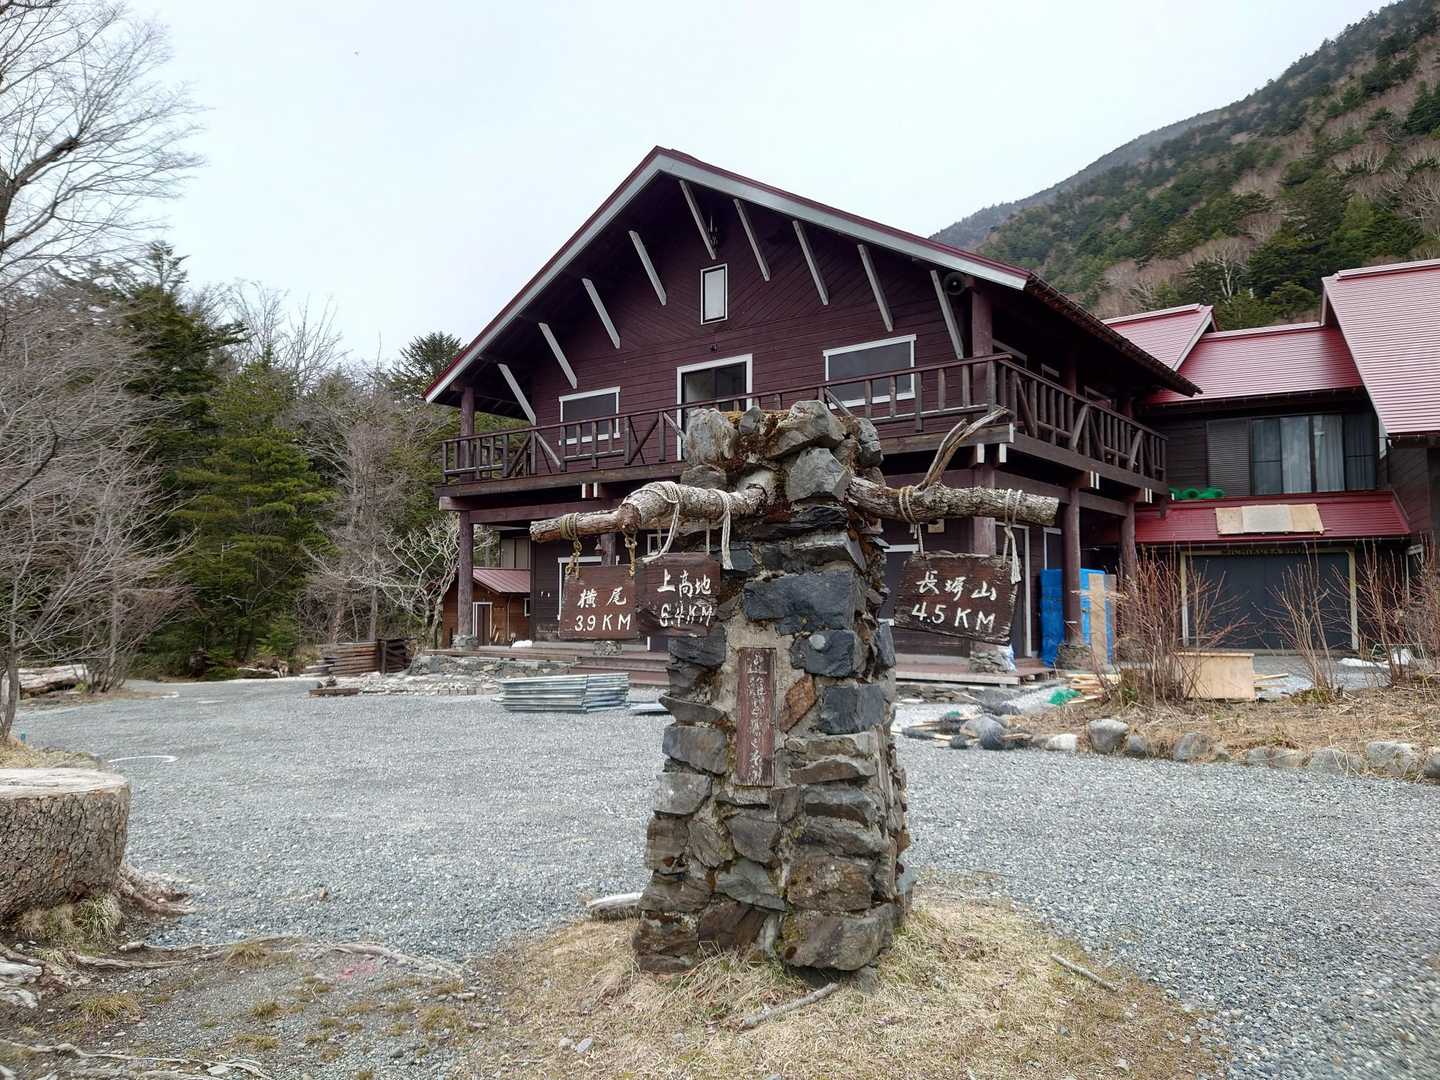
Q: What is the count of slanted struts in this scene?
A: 9